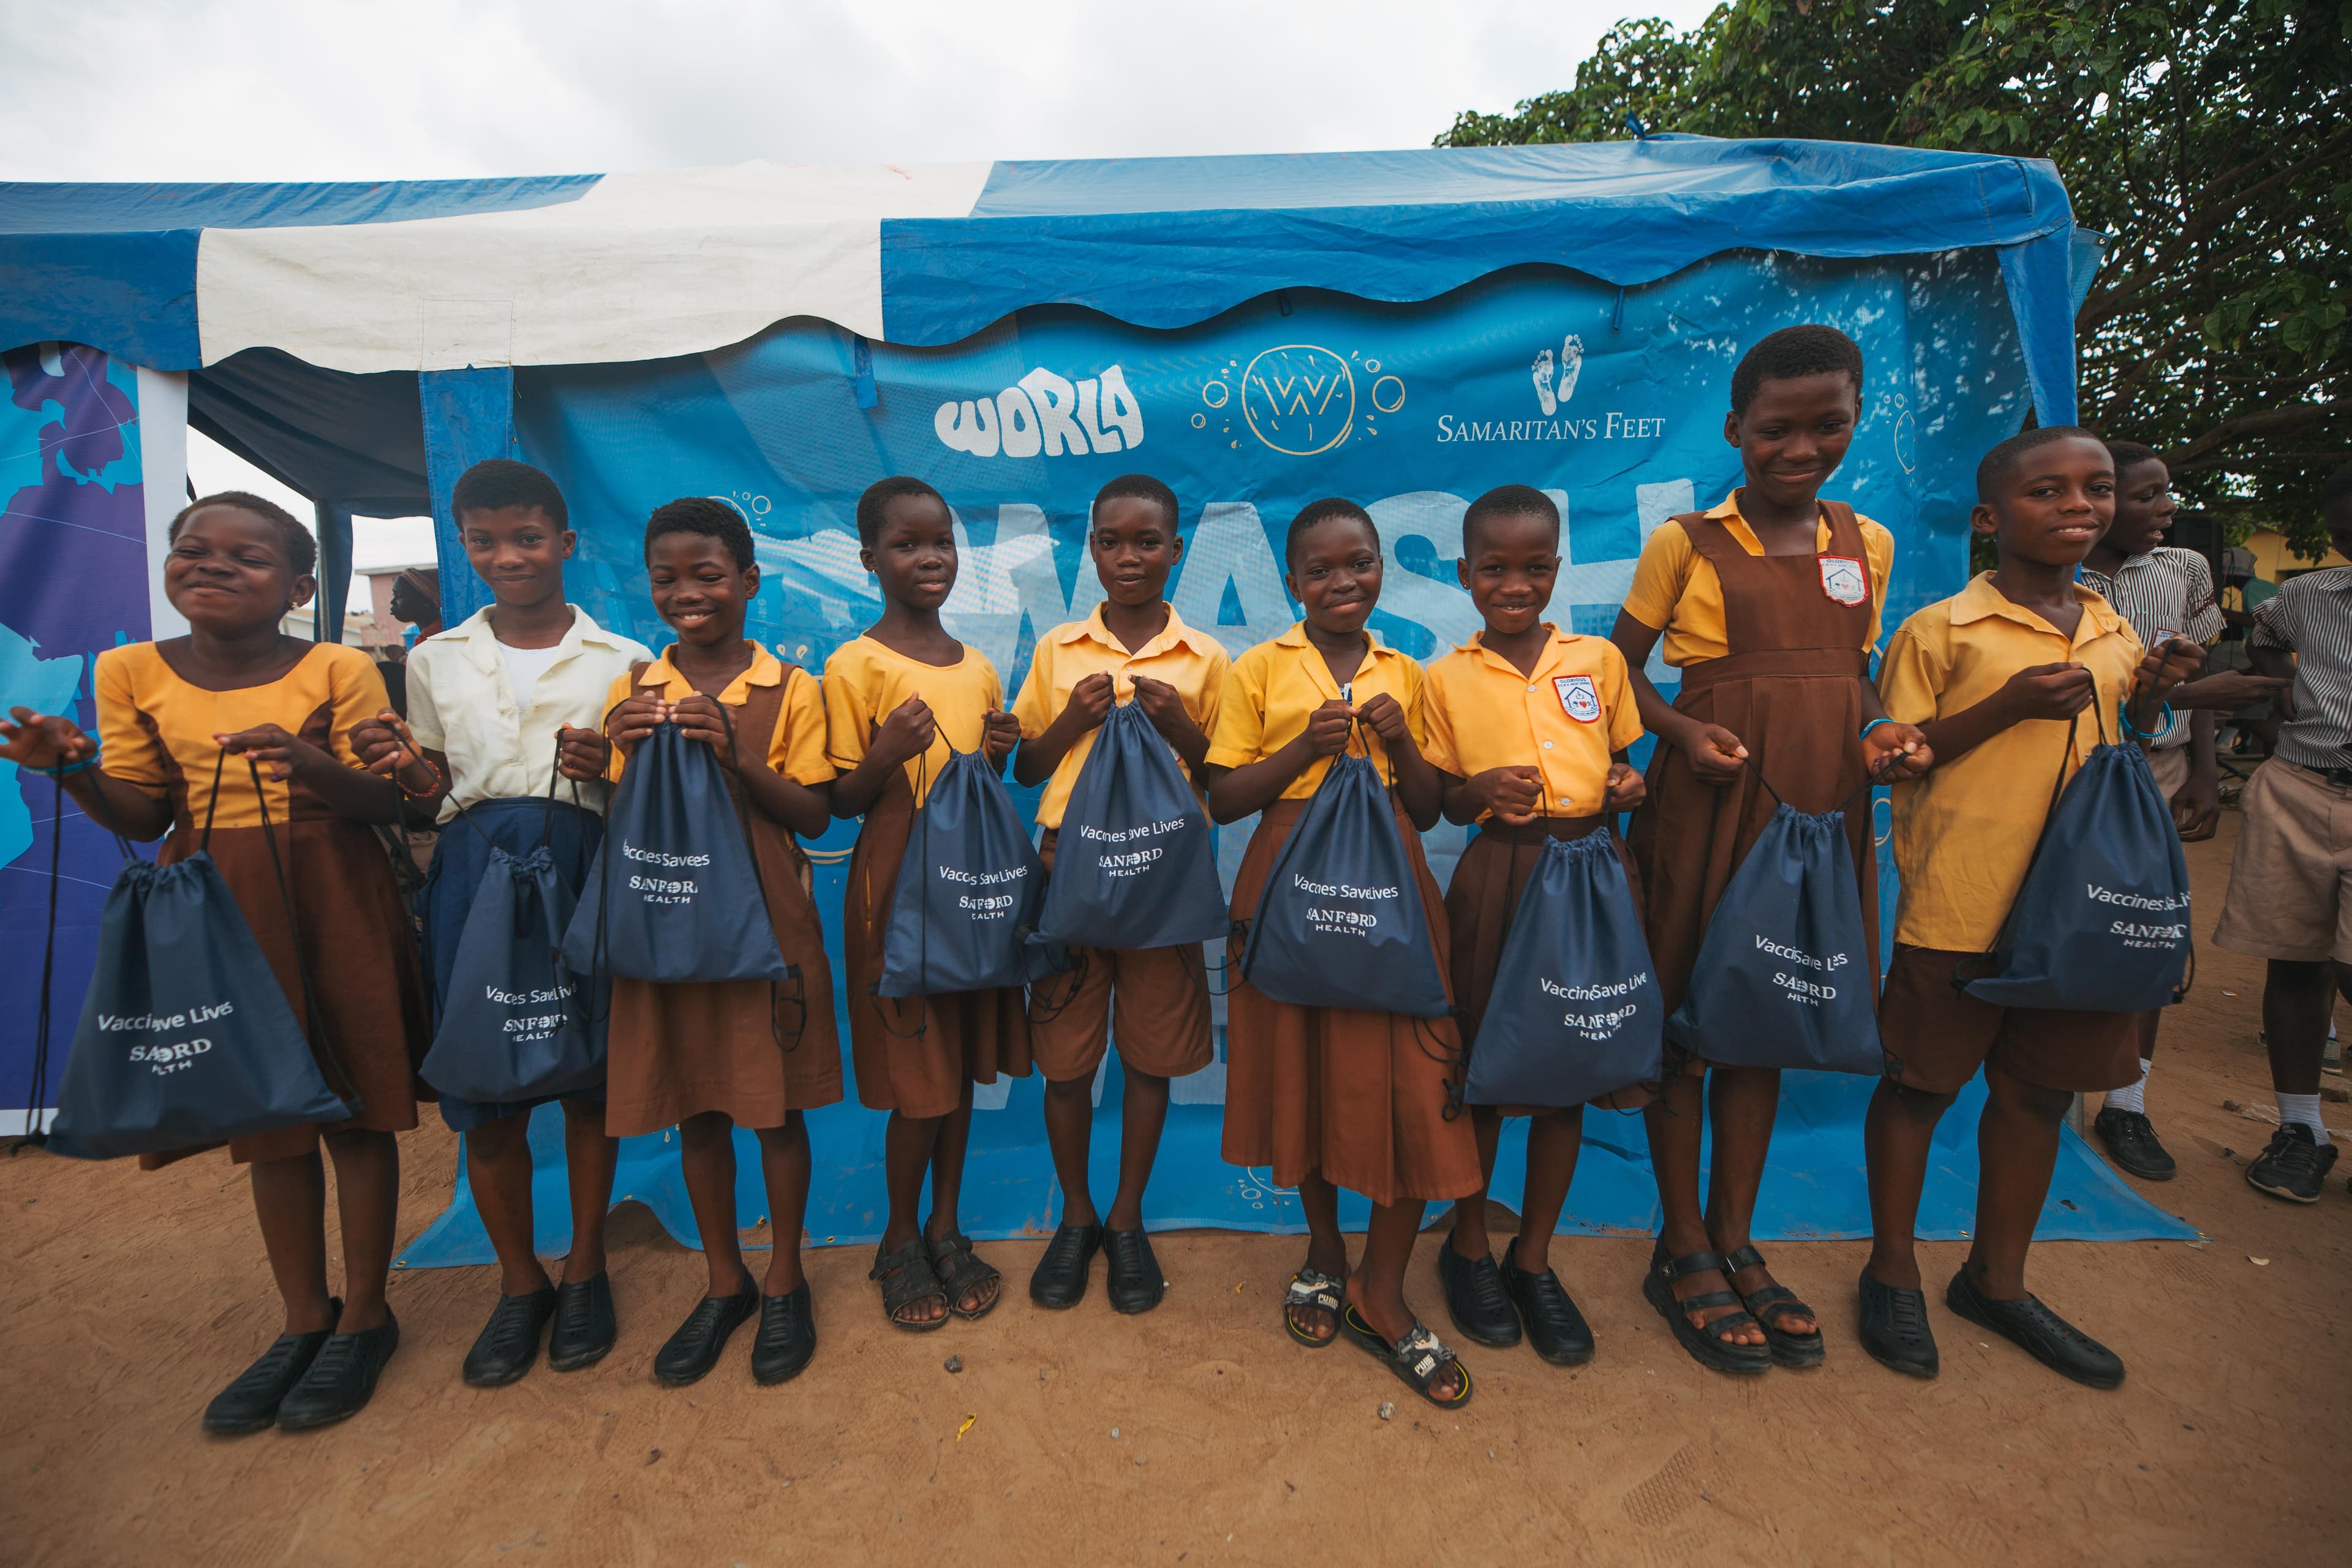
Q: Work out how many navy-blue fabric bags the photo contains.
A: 9